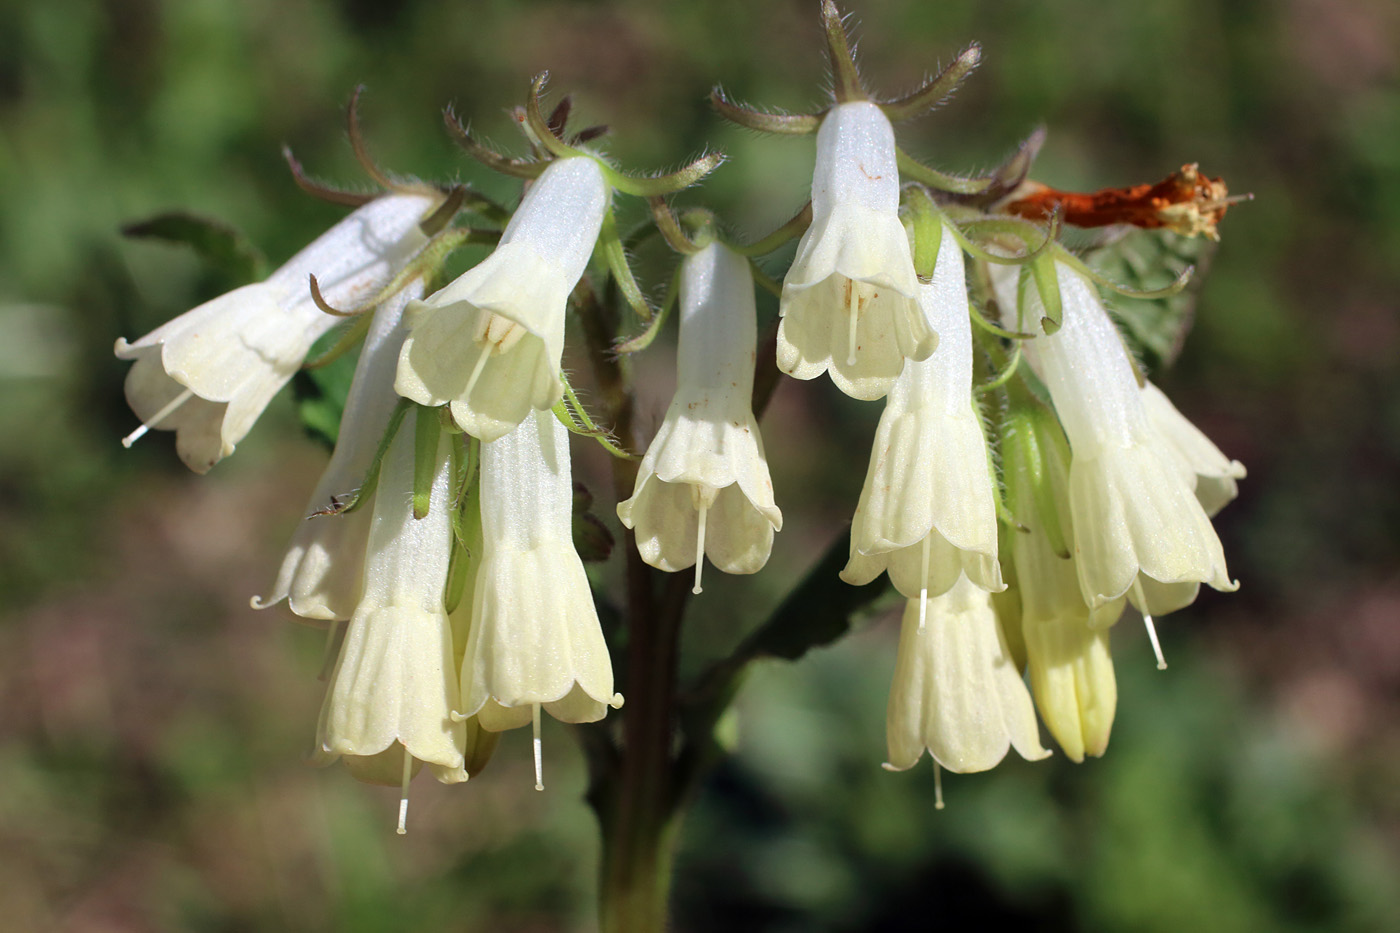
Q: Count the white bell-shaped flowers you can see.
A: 11